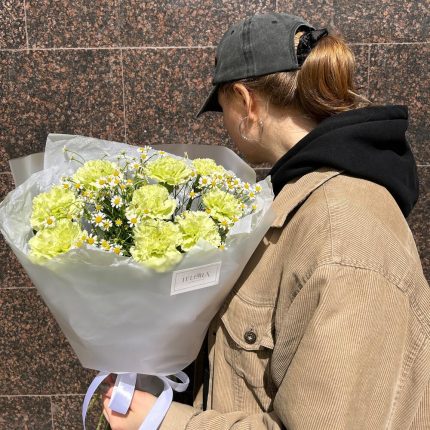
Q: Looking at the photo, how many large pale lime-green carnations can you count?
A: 9